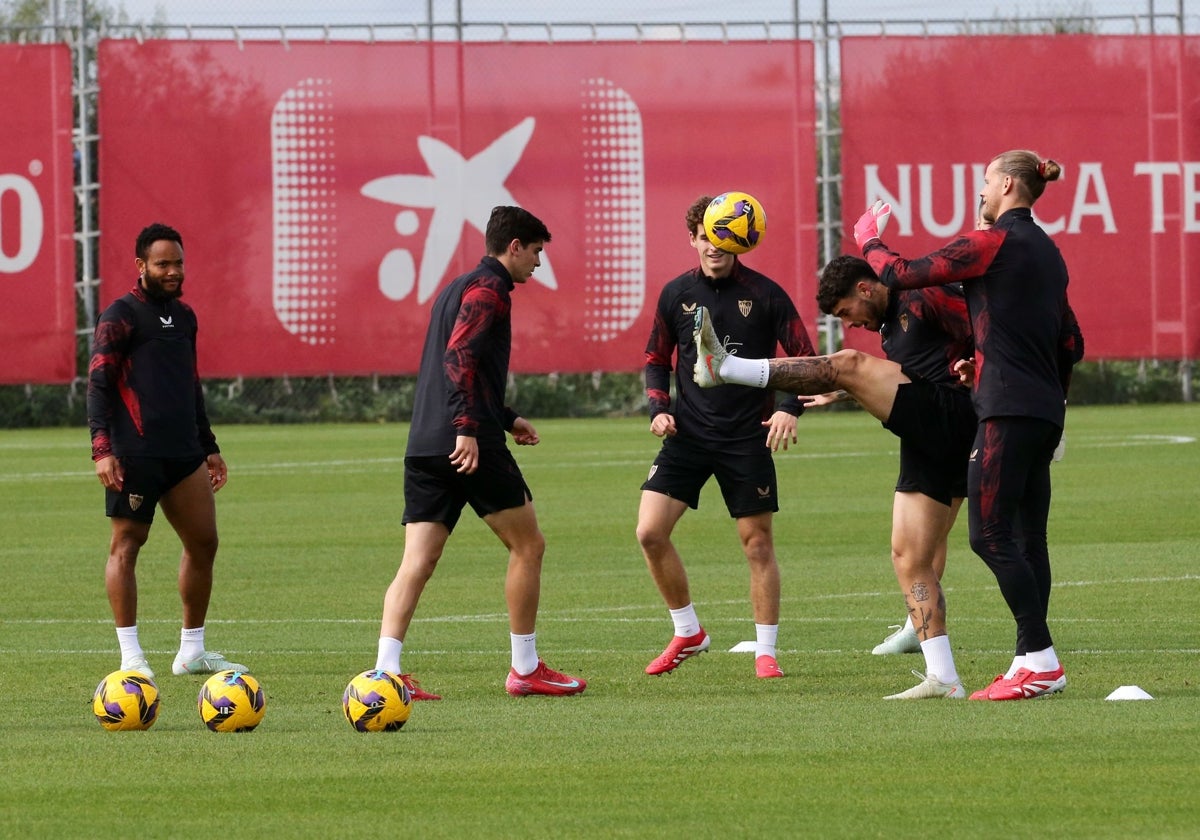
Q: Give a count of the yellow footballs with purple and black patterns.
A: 4